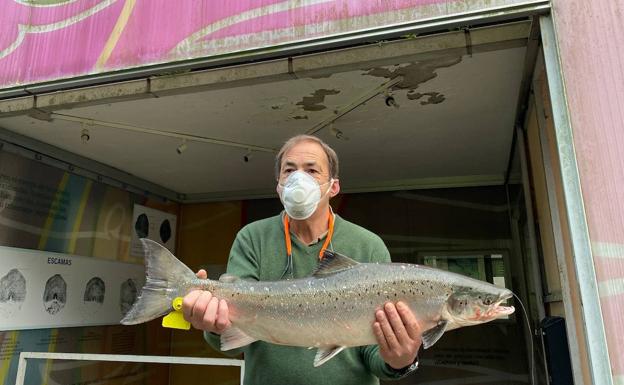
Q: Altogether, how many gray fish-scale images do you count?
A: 4